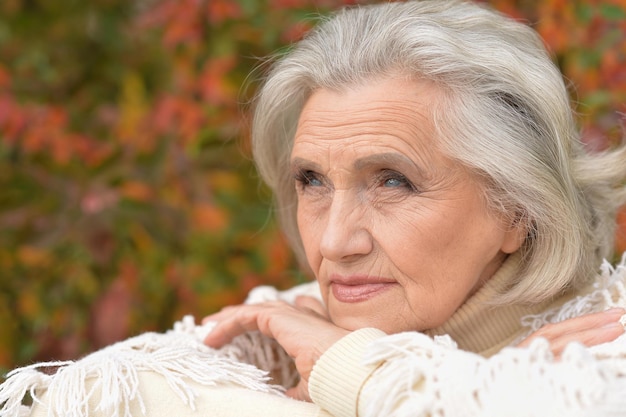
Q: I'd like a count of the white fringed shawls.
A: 1